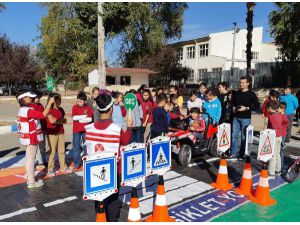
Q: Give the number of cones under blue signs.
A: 3